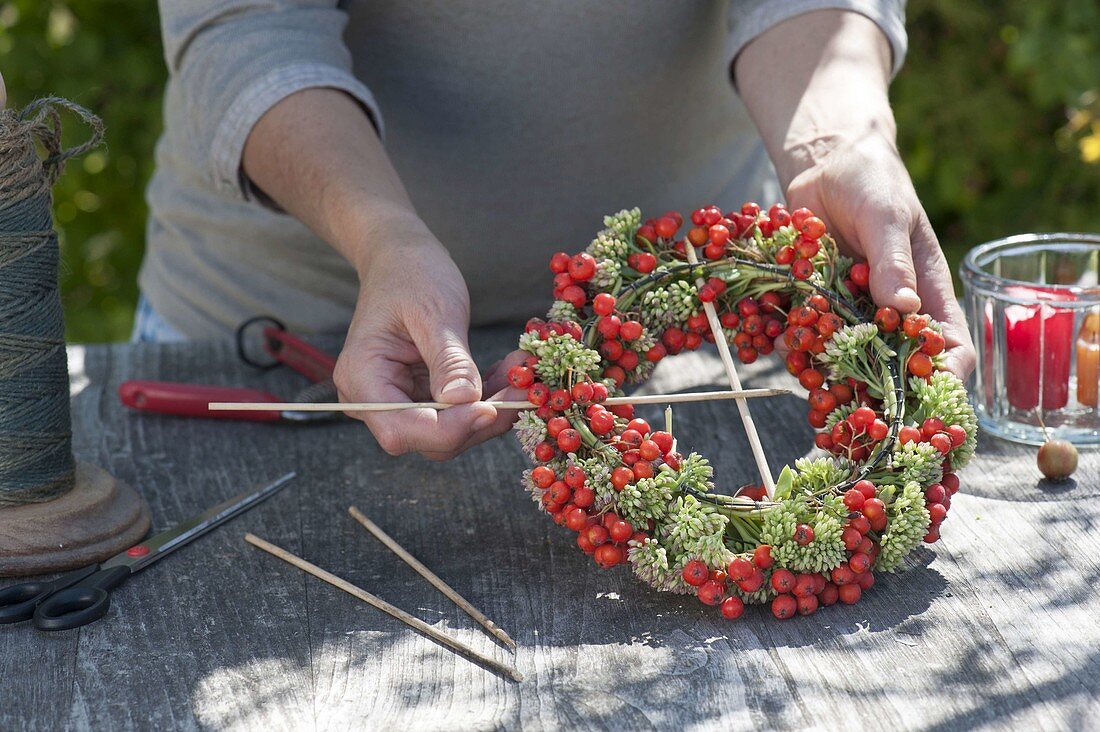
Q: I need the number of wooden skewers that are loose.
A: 2